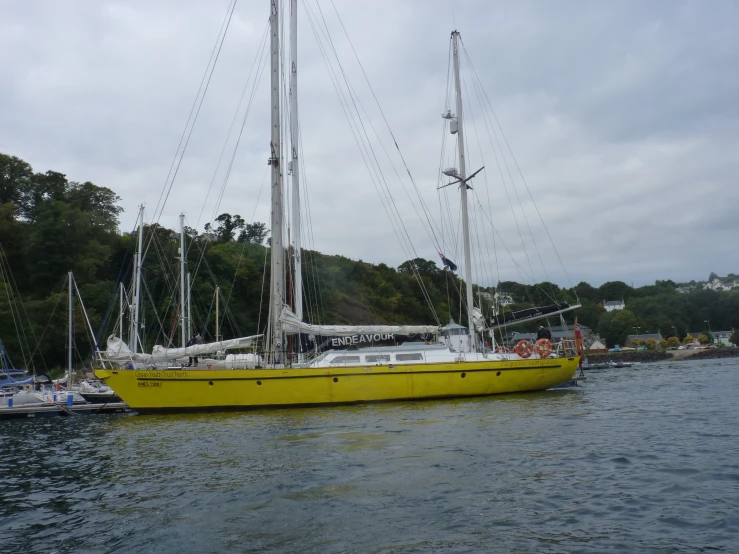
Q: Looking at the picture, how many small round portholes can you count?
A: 5